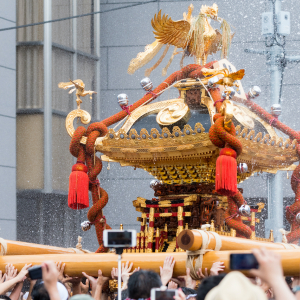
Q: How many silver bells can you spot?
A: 11